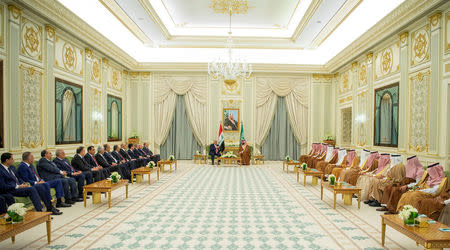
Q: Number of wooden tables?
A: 11